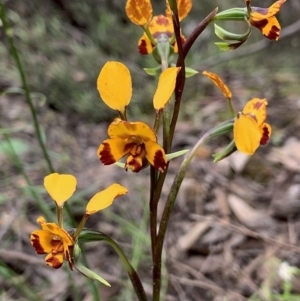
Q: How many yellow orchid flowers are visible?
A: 5